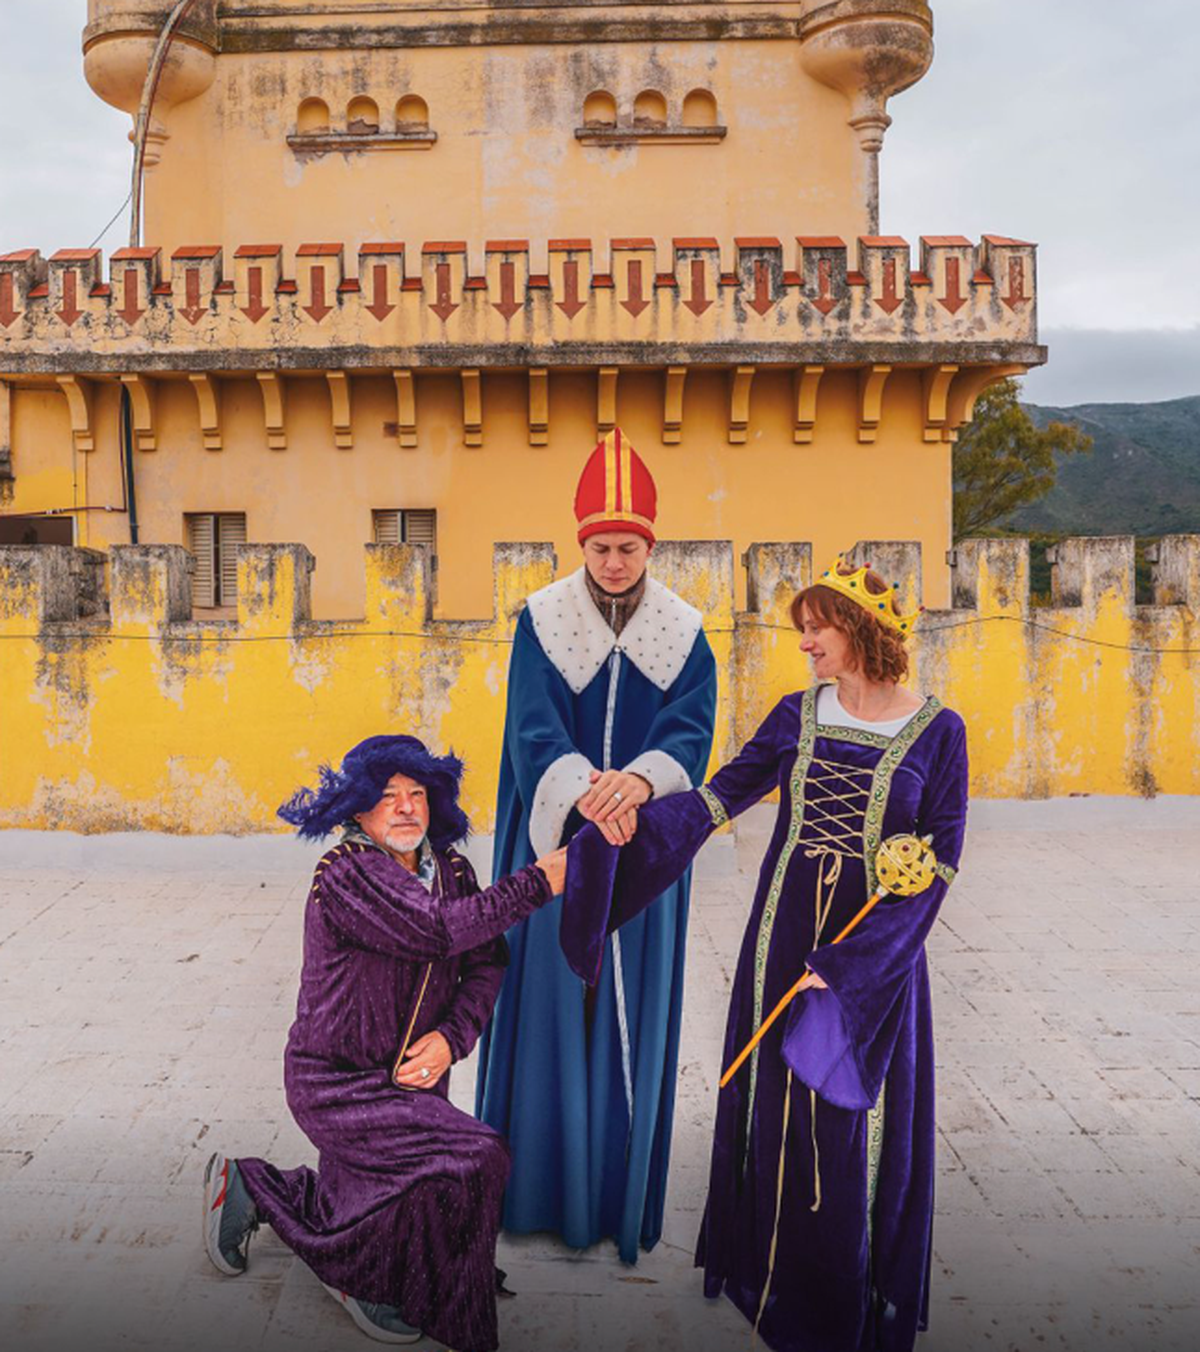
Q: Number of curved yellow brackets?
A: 15